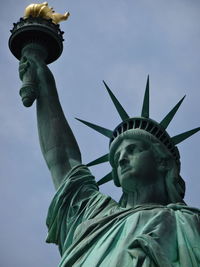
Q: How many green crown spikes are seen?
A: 7